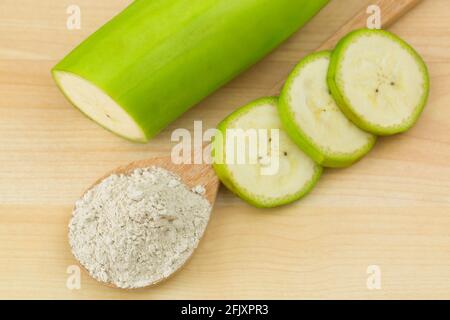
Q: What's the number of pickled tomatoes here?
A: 0